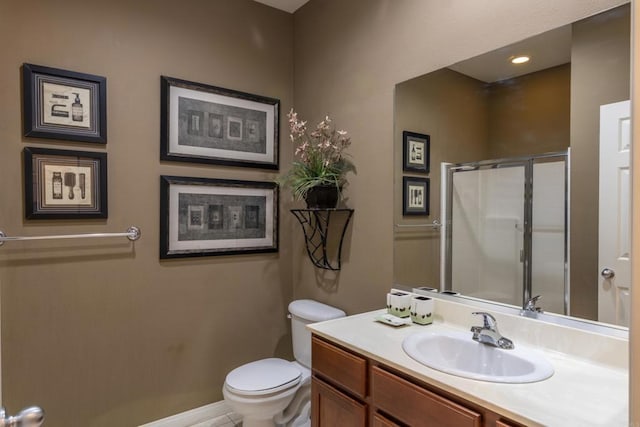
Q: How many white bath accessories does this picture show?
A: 3